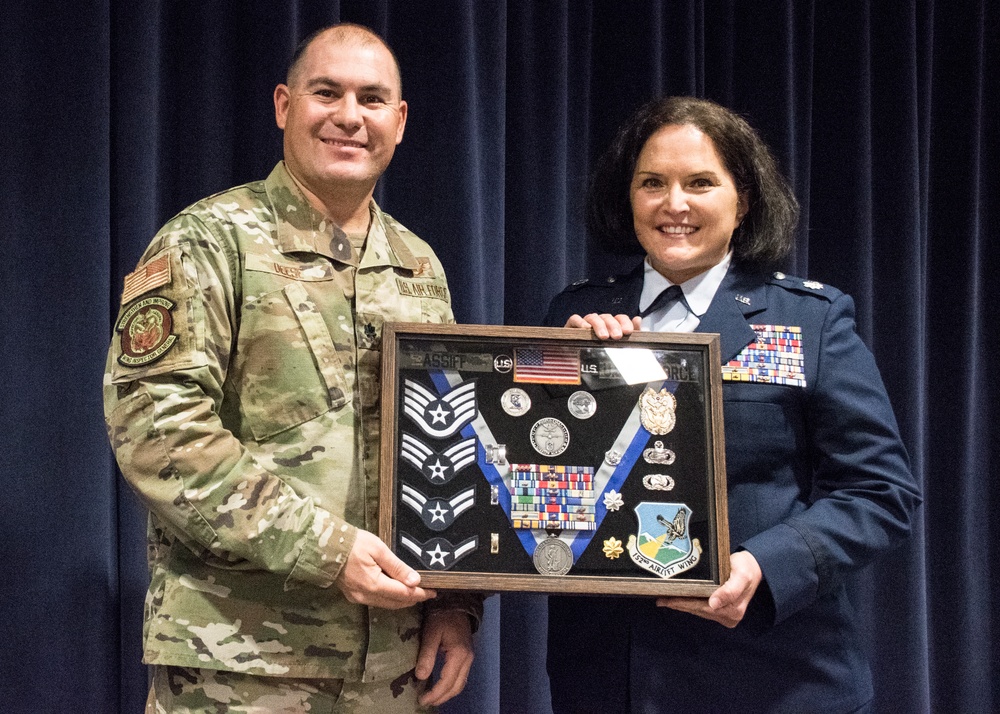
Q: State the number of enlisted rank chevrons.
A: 4